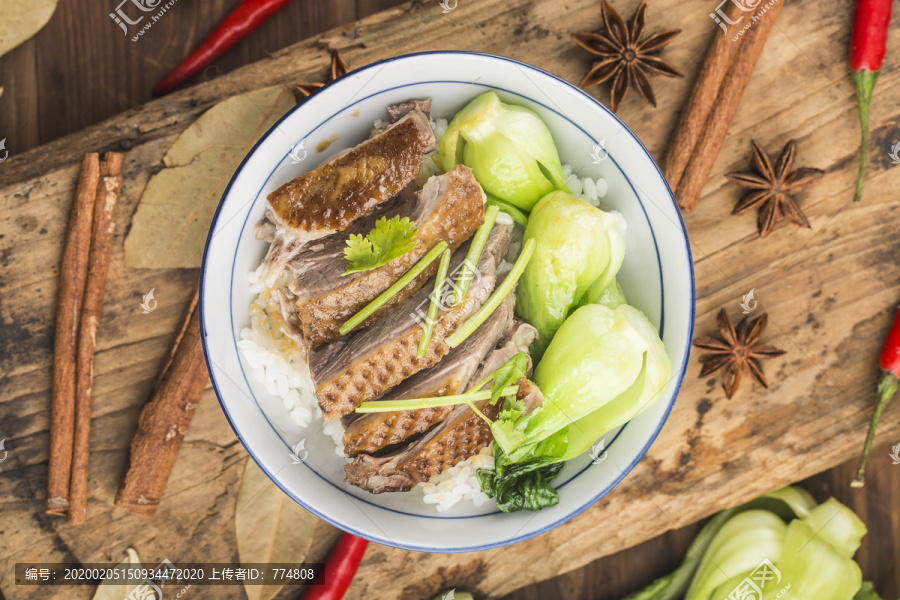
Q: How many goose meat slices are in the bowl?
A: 5